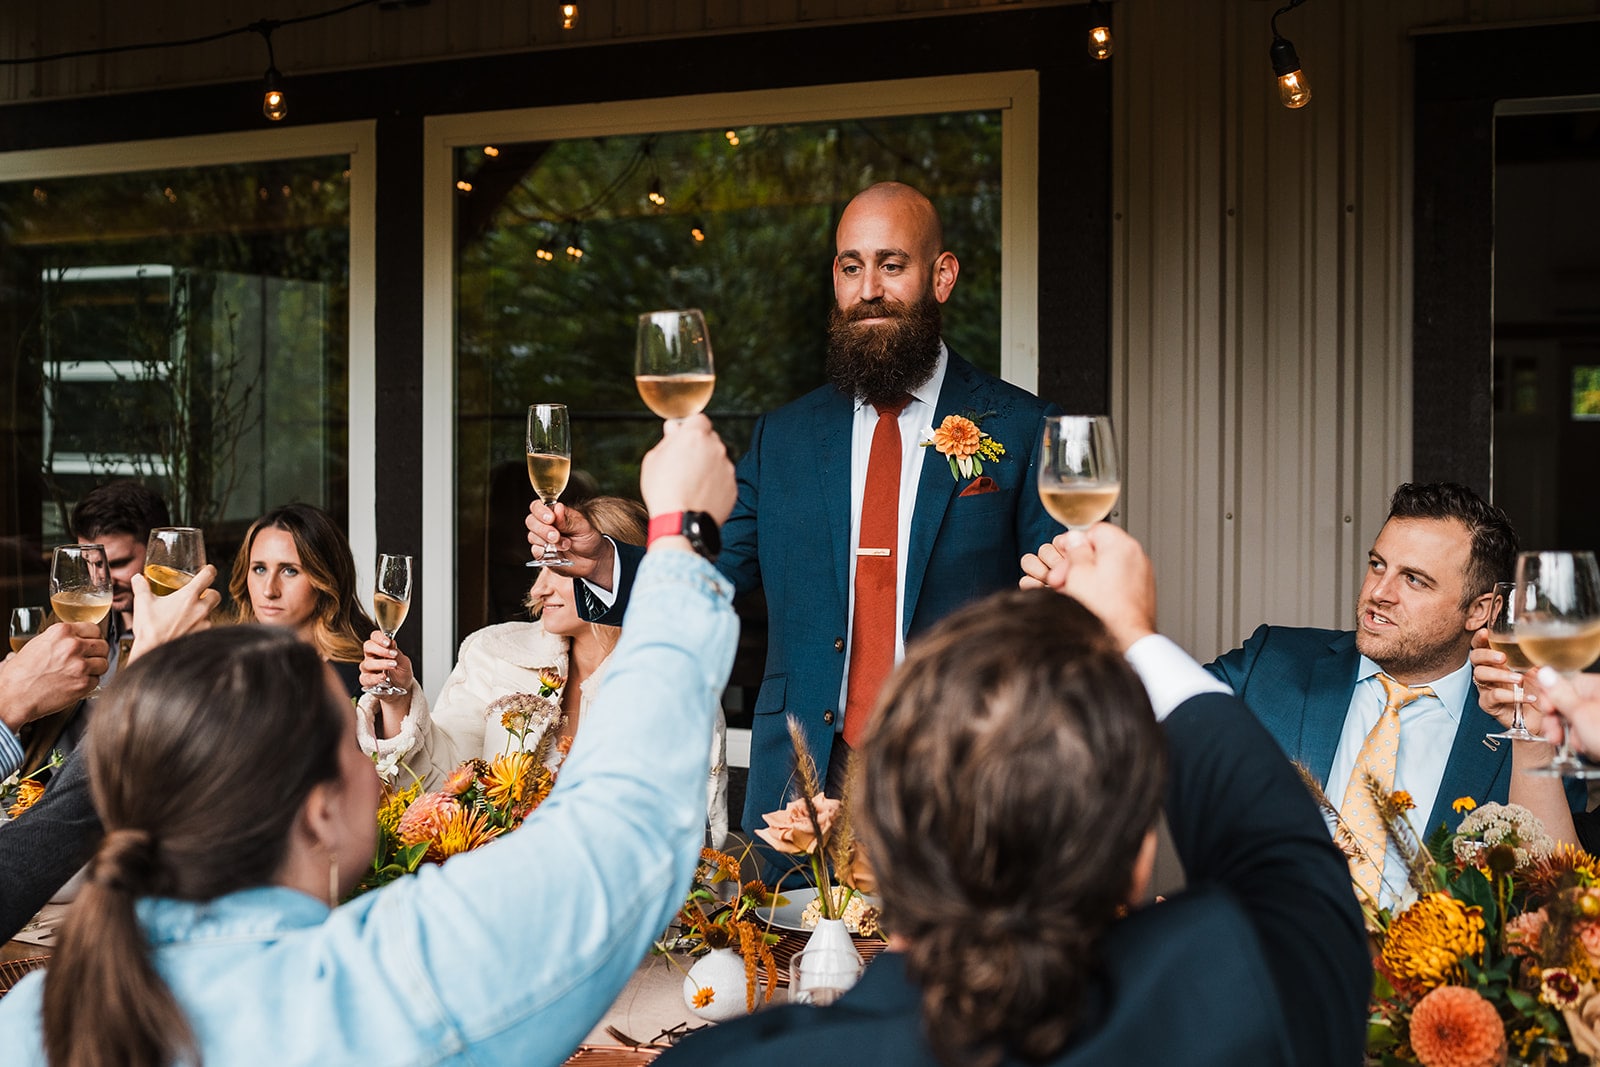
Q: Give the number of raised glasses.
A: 9